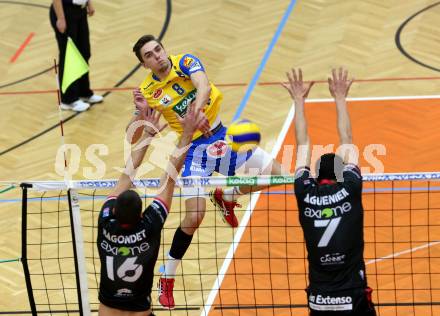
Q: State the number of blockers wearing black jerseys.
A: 2